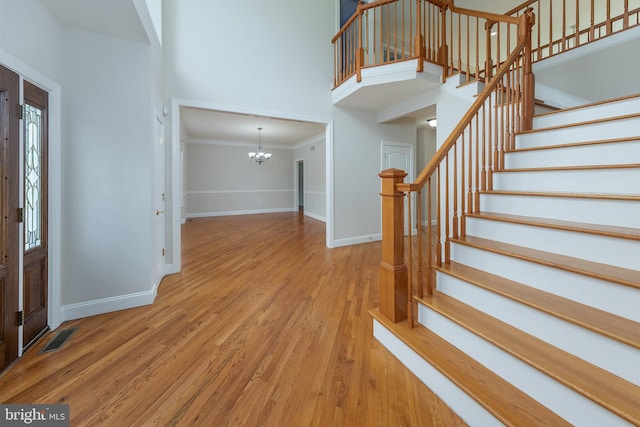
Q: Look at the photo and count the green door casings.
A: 0